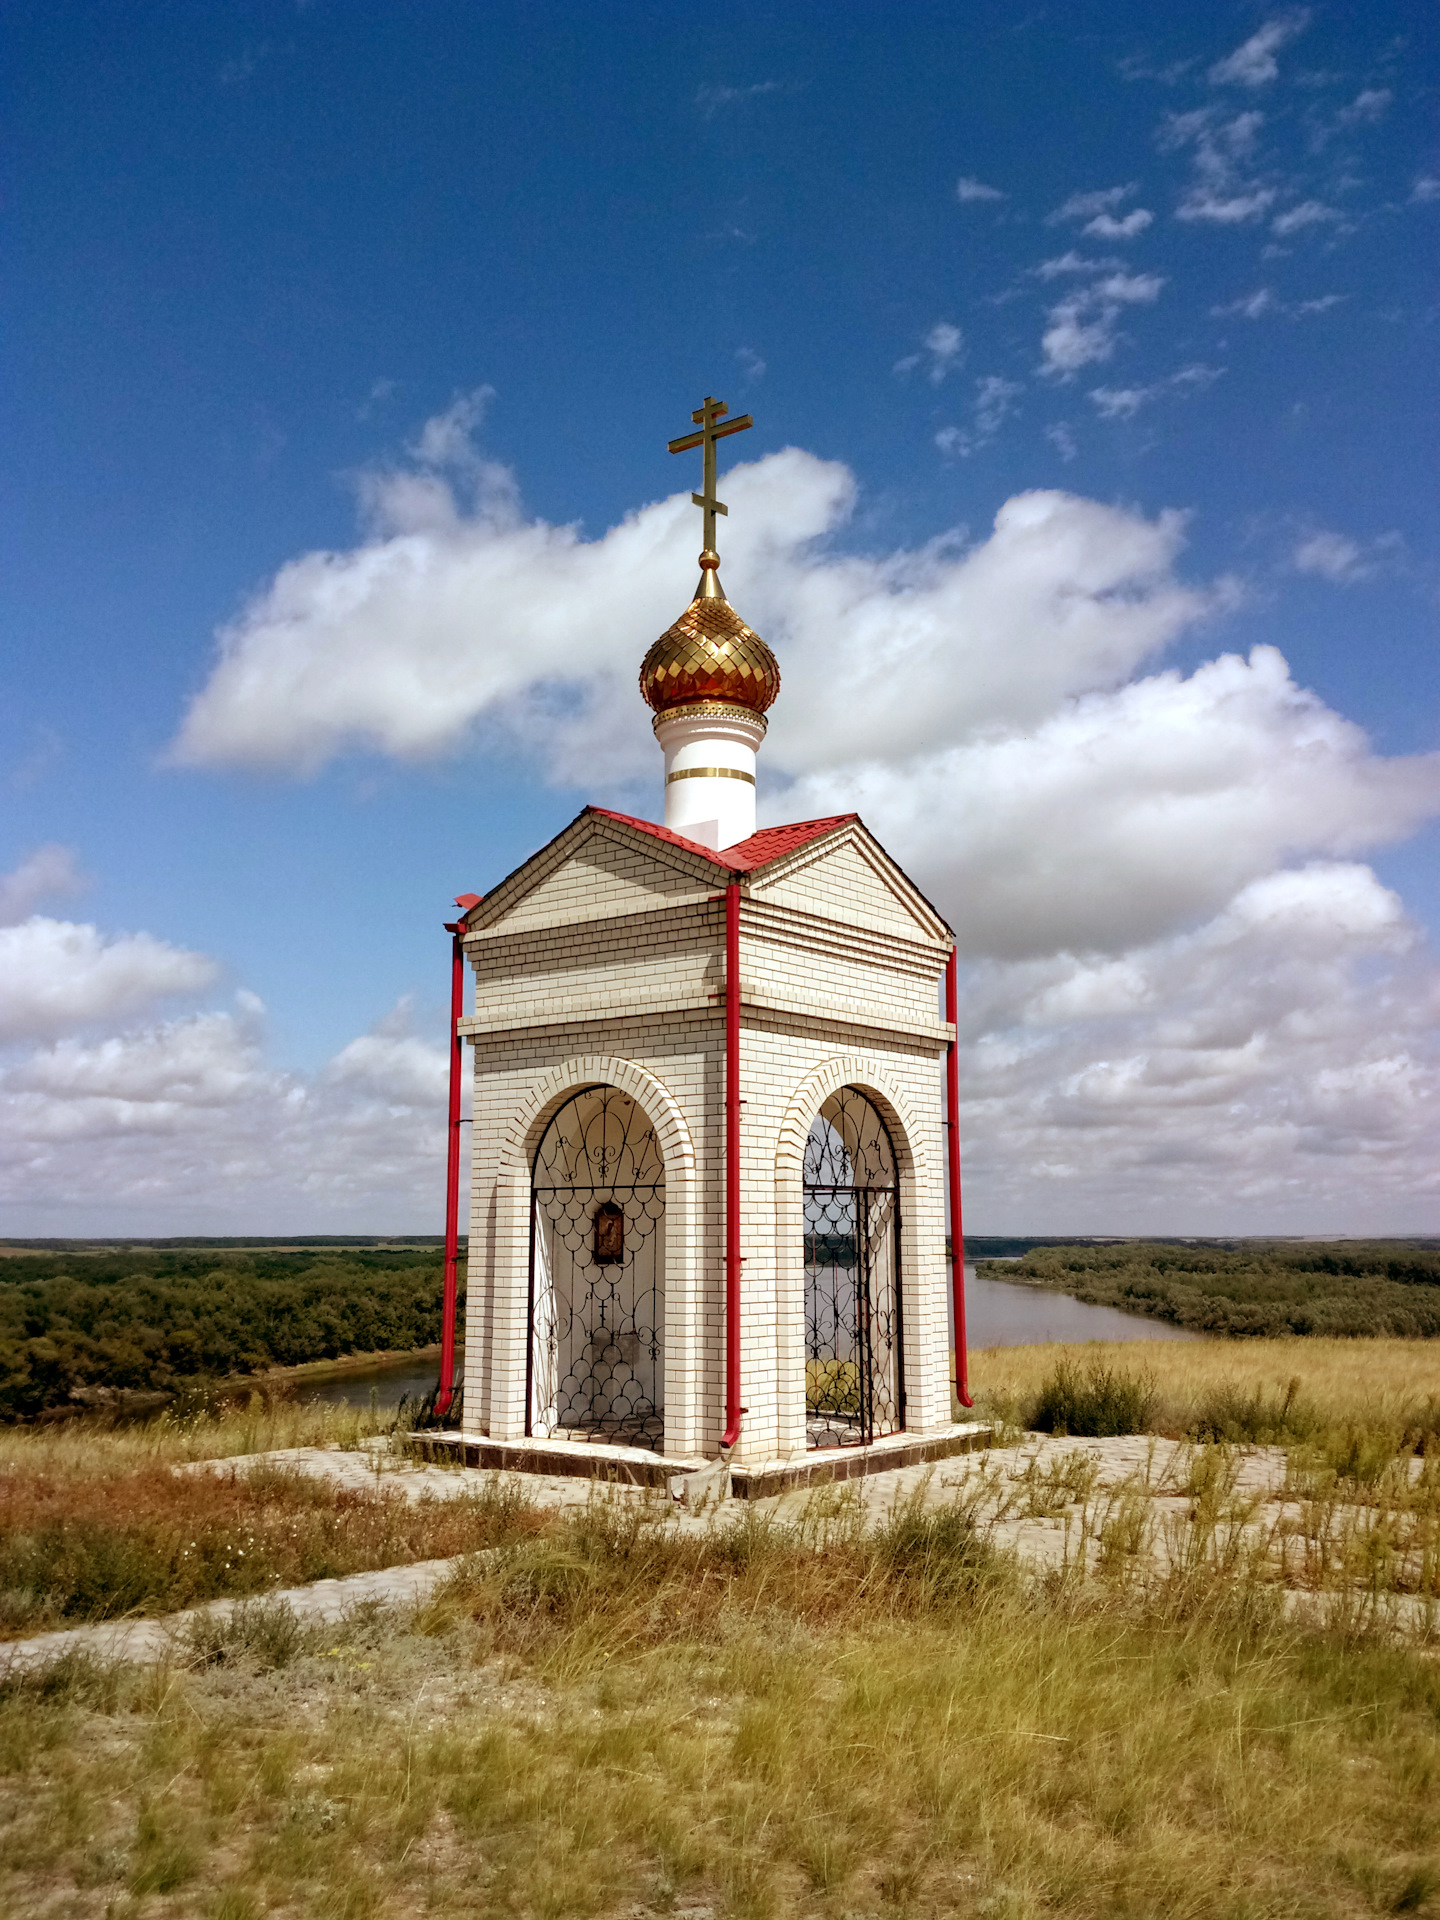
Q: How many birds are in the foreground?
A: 0